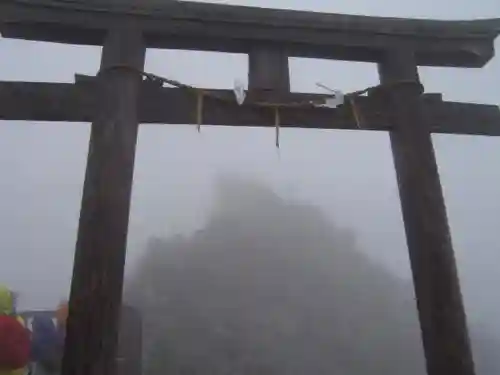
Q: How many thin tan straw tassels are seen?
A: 3